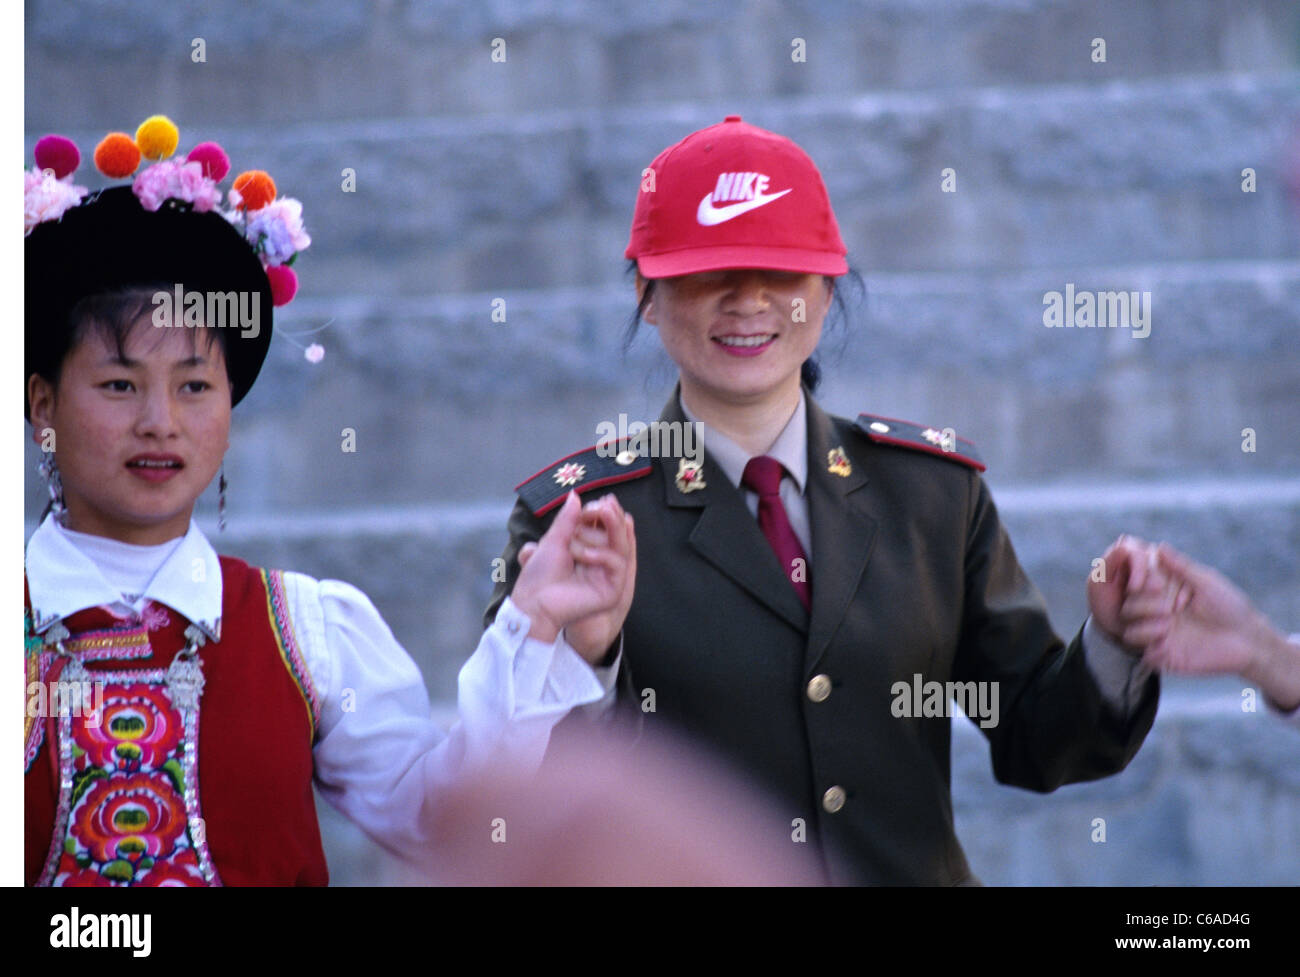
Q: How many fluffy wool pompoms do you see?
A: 6